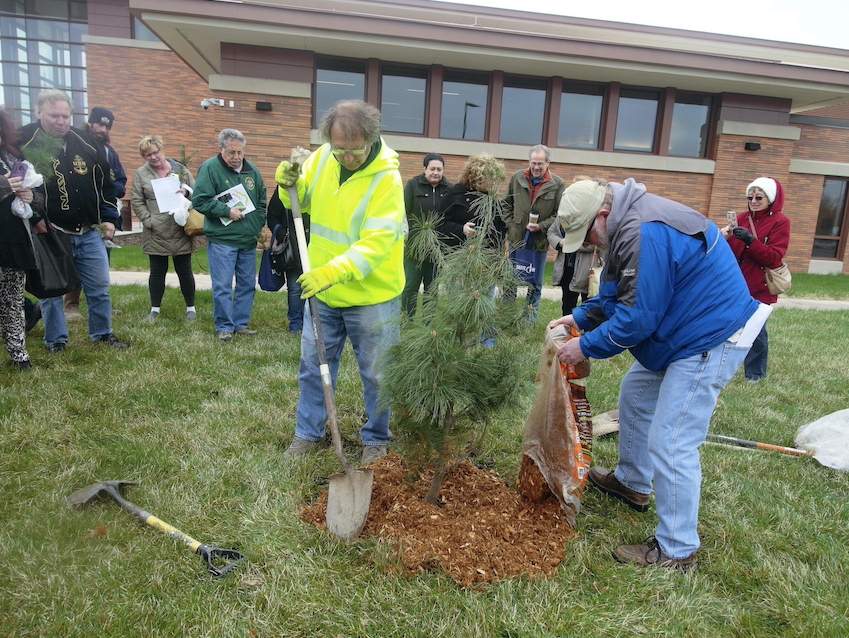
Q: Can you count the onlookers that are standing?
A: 11